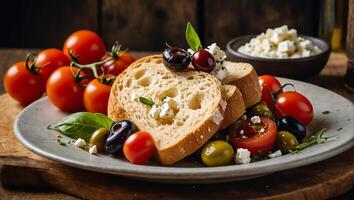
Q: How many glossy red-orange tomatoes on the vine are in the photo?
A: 6